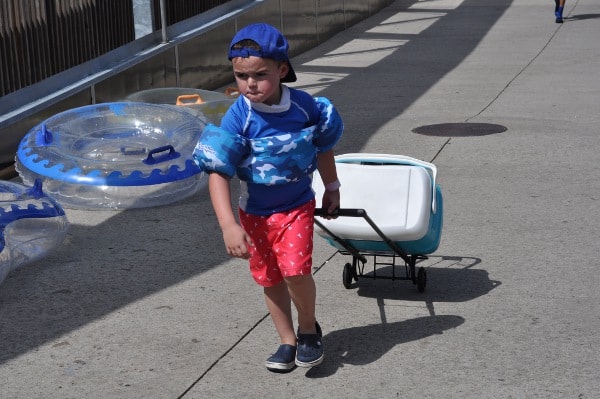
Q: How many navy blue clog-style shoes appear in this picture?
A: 2